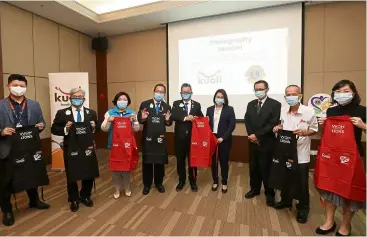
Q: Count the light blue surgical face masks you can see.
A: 8